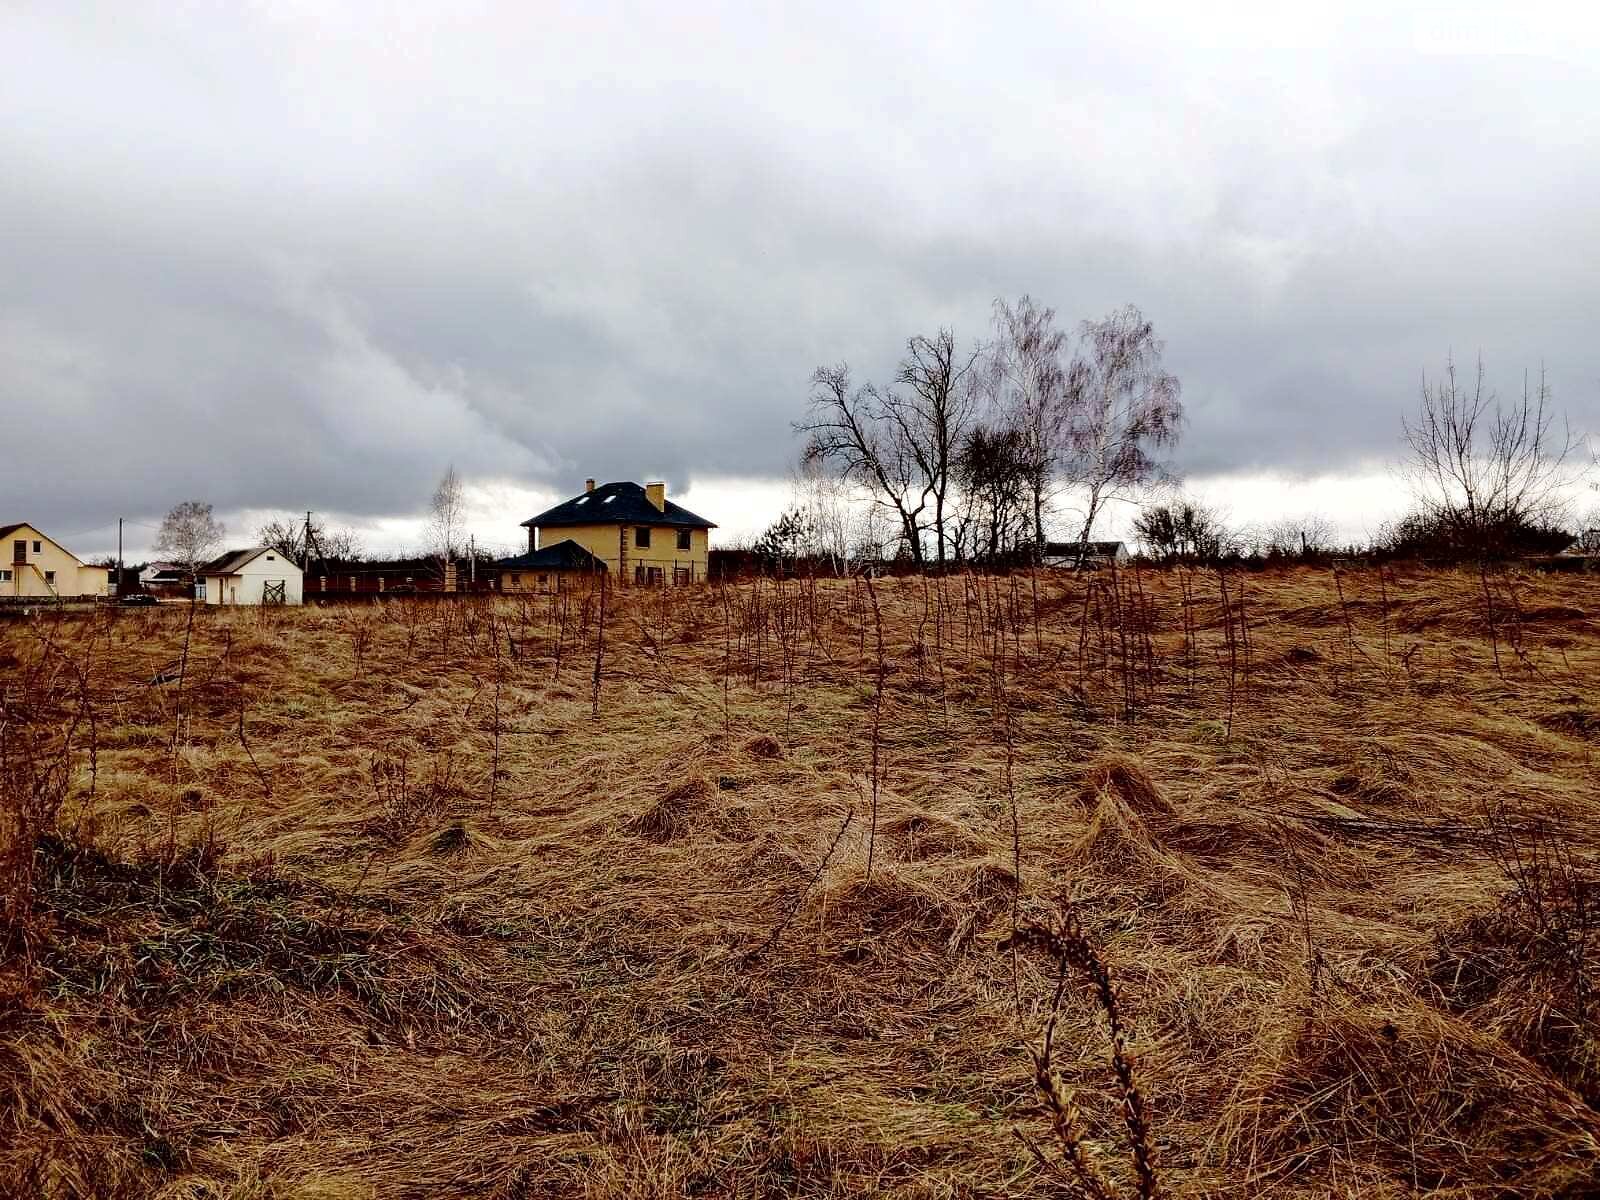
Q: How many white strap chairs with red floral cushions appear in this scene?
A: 0